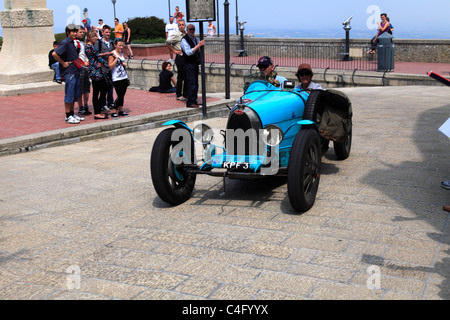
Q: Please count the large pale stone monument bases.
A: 1